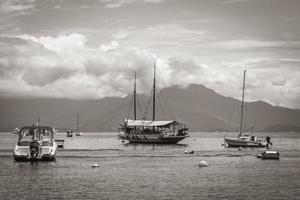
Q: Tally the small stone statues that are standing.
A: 0